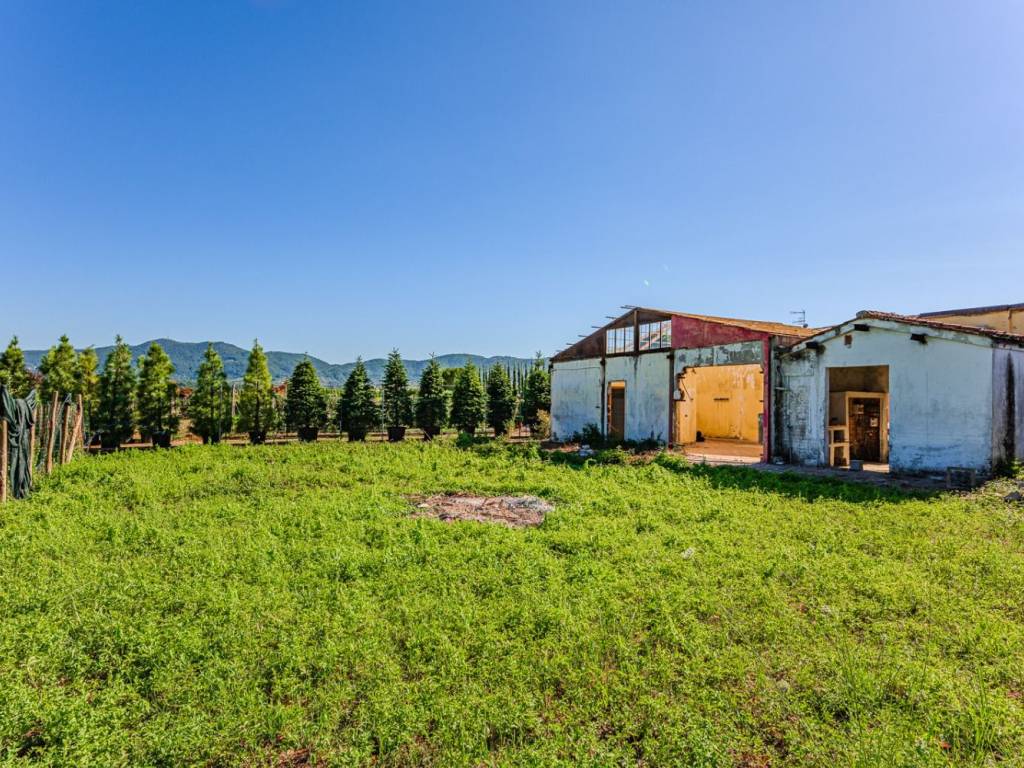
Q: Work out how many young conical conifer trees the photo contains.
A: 14